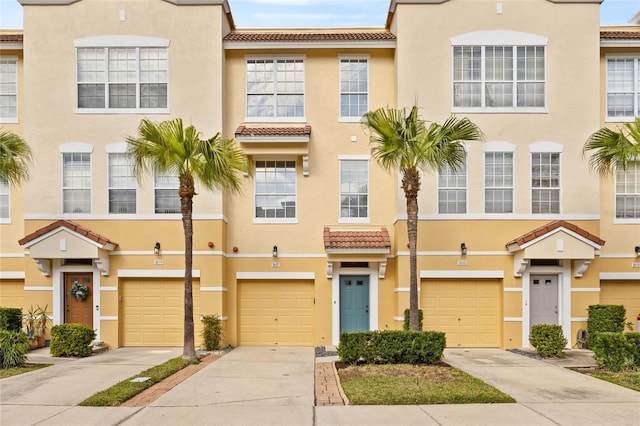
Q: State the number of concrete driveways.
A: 3